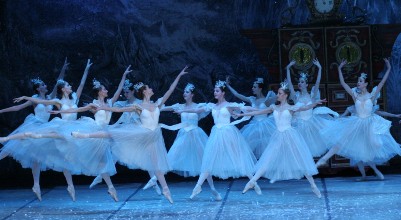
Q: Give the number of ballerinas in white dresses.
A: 11